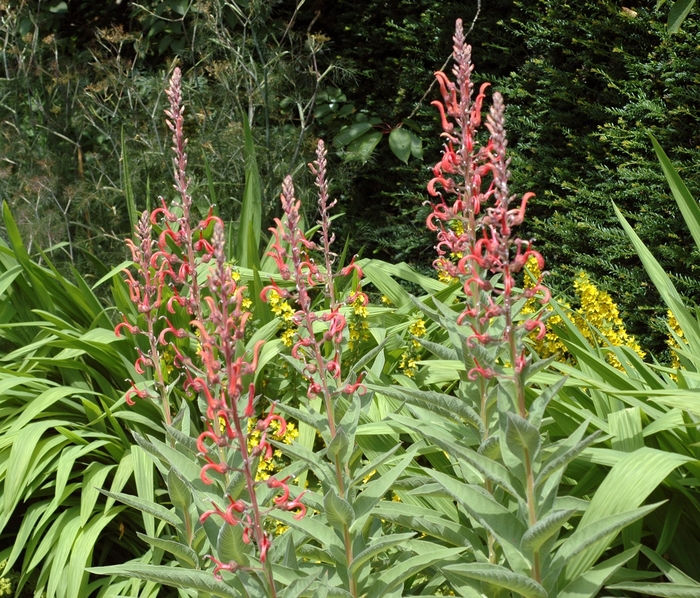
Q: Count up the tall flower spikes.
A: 7